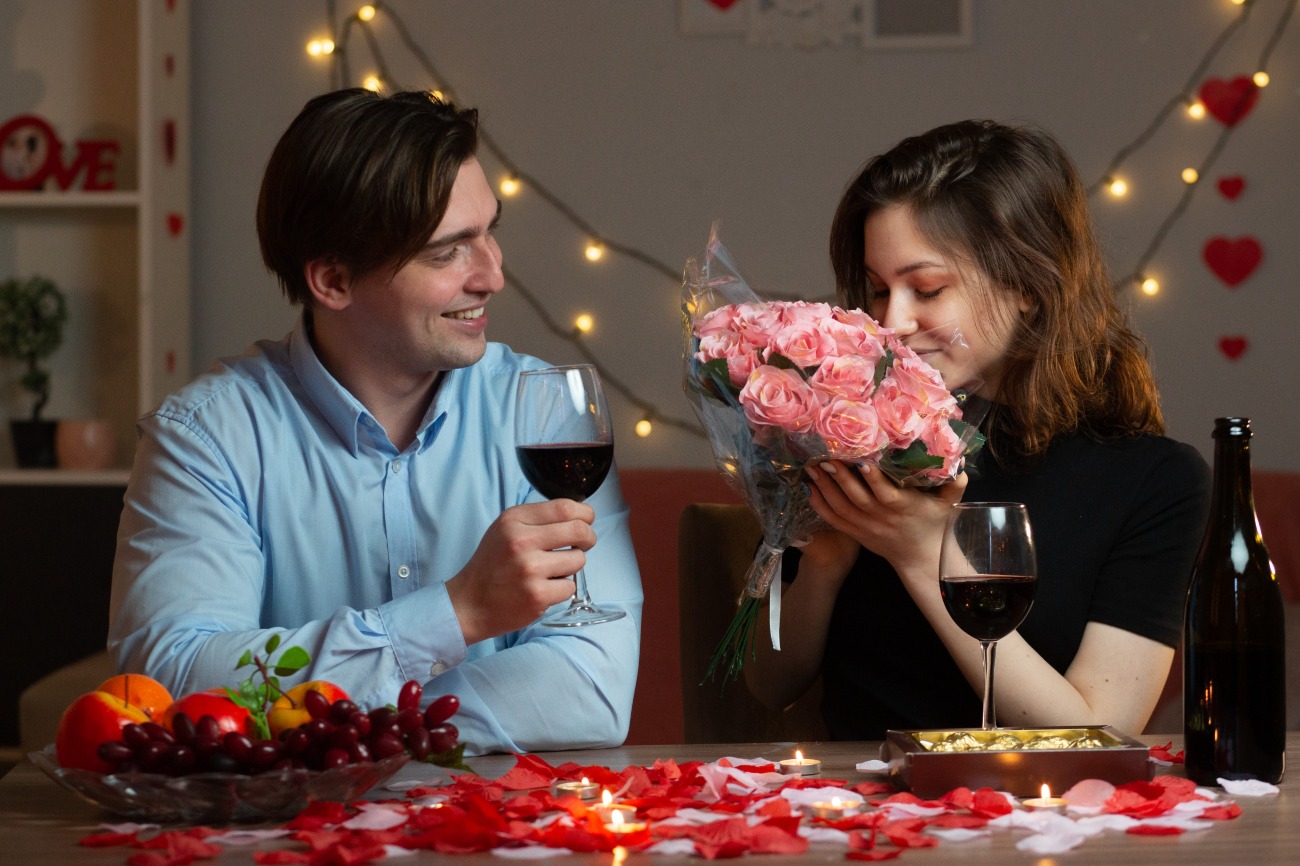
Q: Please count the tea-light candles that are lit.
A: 6